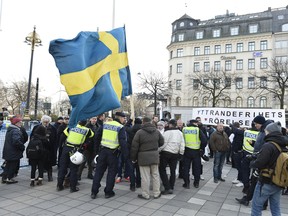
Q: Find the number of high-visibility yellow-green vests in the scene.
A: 4